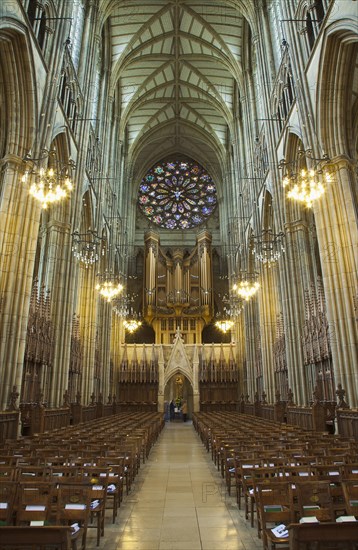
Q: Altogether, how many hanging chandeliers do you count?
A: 10